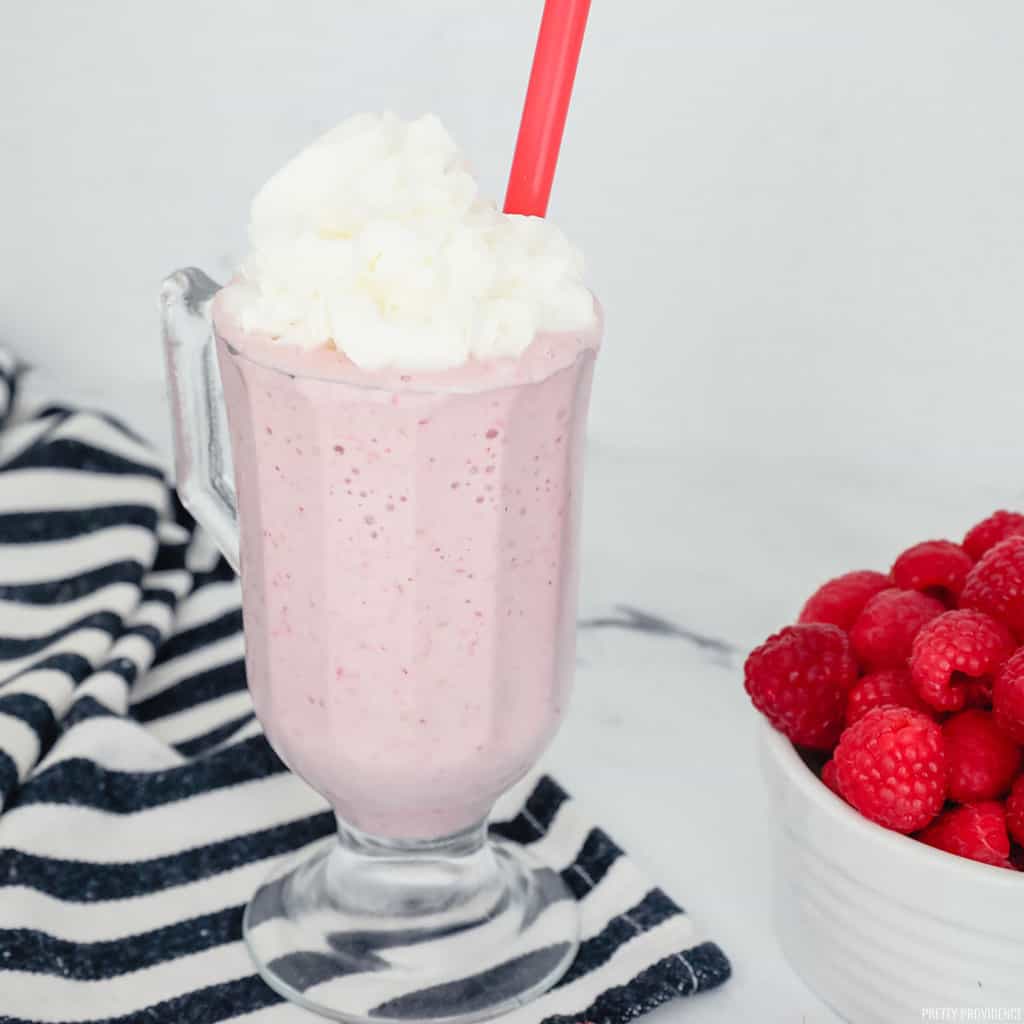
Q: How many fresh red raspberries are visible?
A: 14